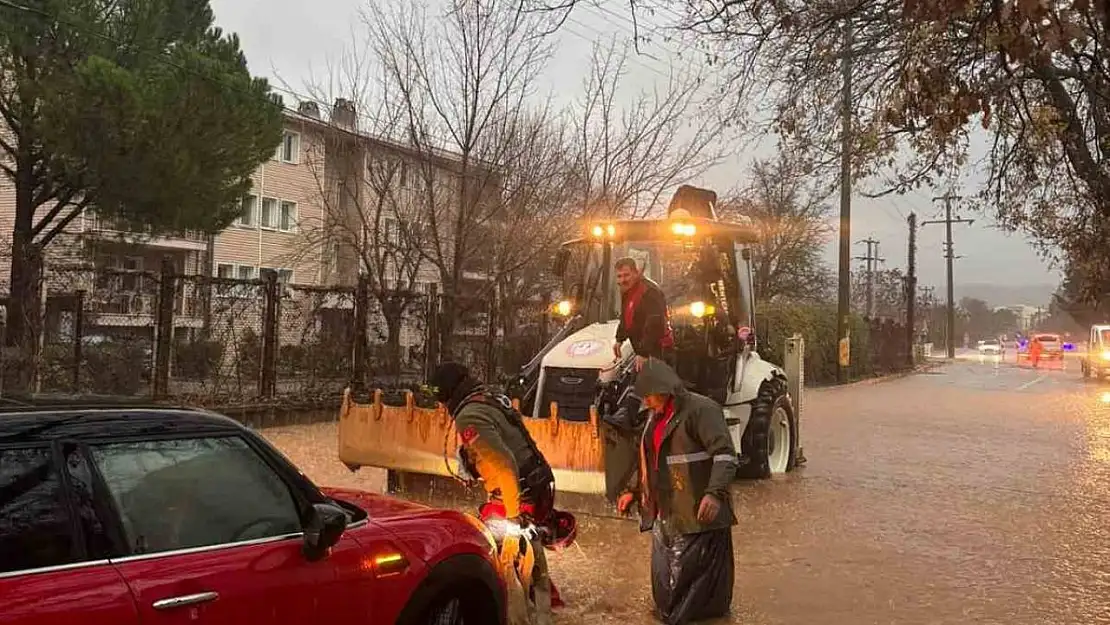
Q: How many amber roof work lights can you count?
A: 4